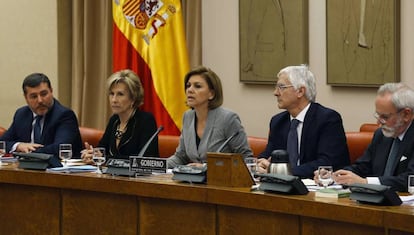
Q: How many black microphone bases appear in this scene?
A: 5